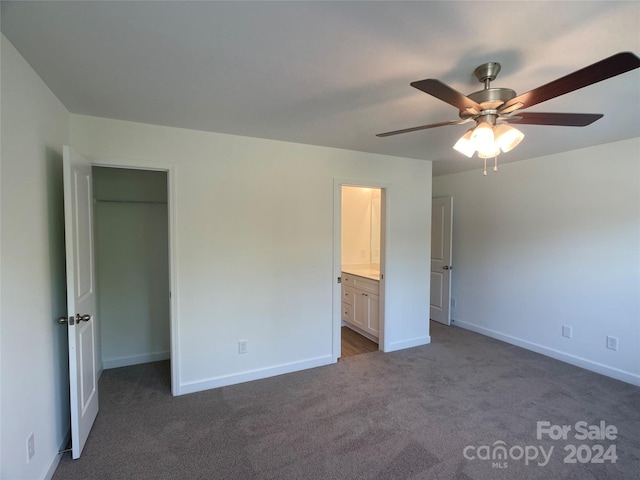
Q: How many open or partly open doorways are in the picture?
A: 3